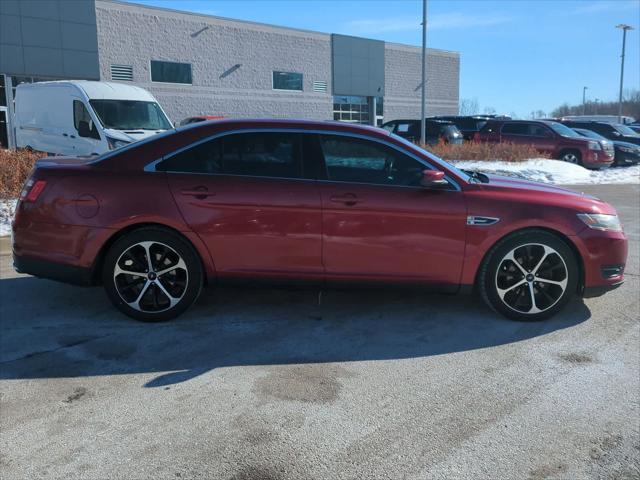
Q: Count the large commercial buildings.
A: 1